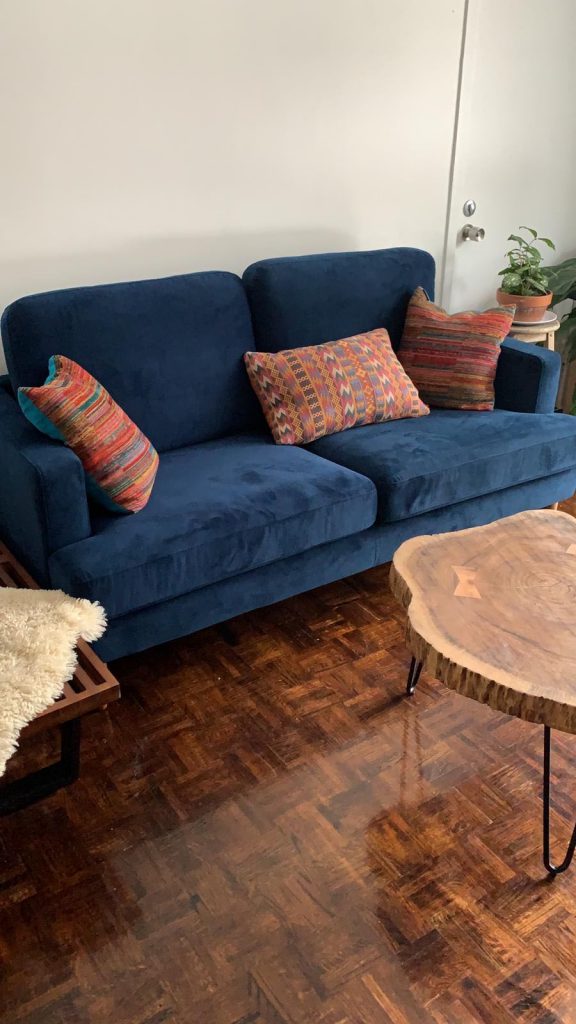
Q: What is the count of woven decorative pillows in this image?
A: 3